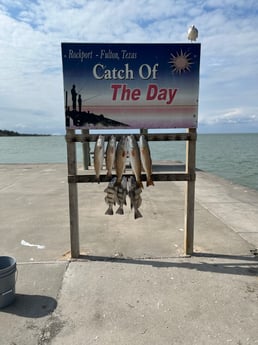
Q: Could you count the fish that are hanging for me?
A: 8